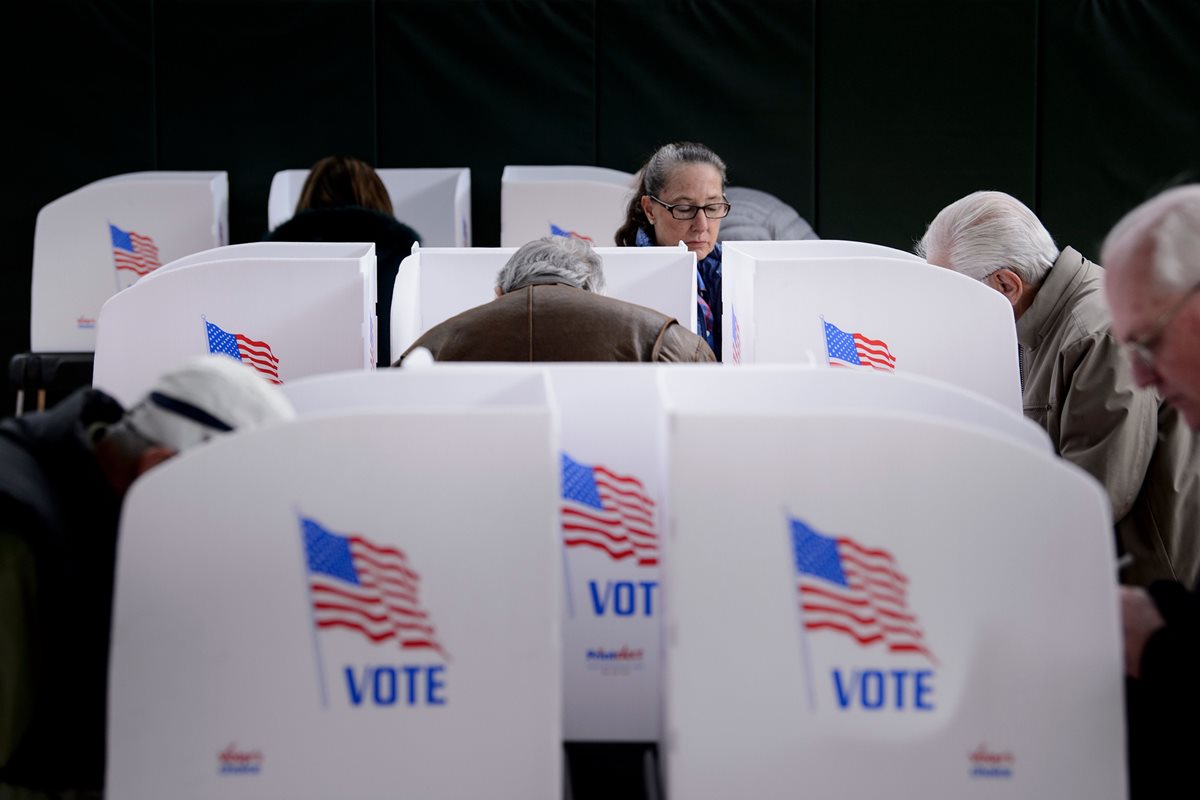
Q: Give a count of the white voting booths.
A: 9